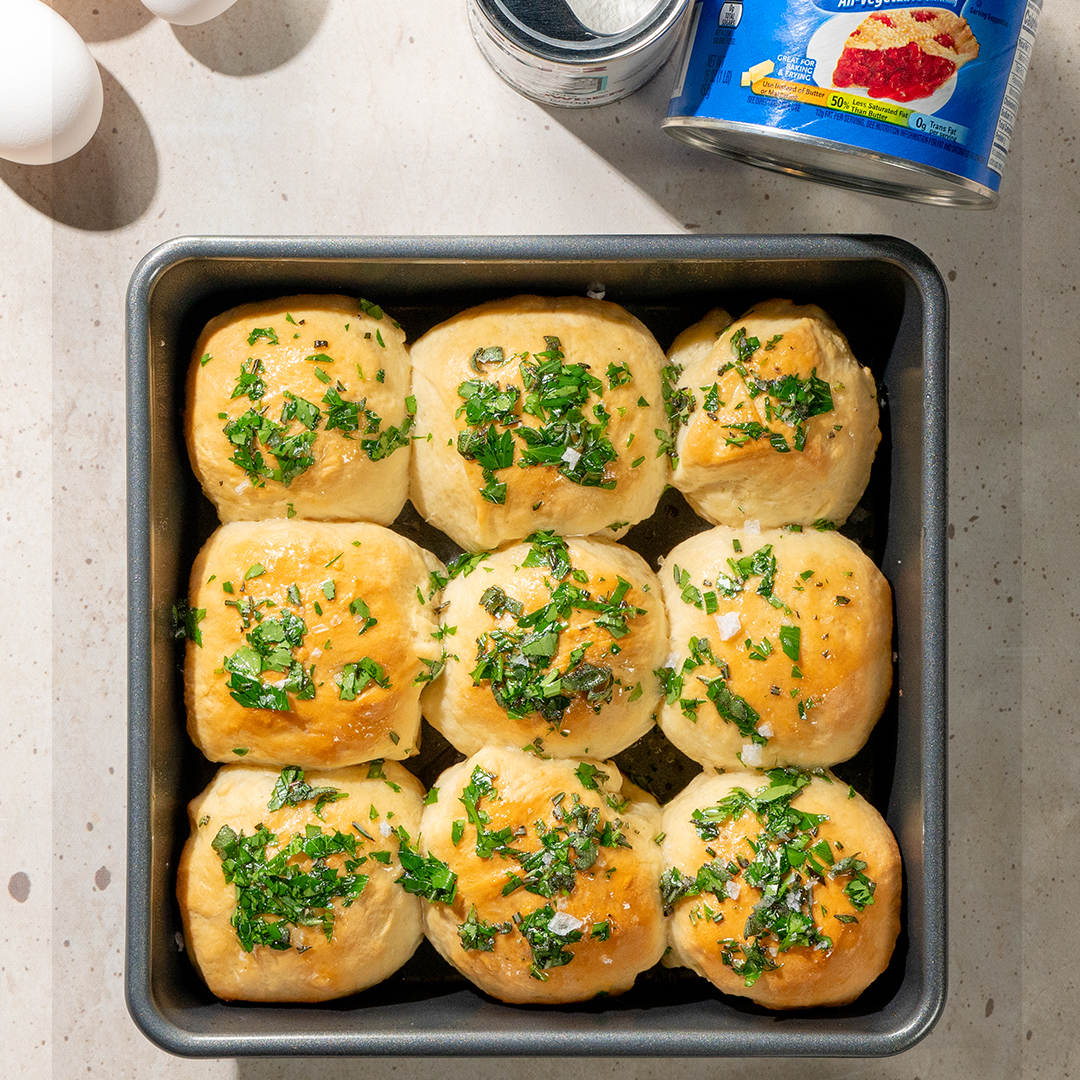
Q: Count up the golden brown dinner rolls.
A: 9